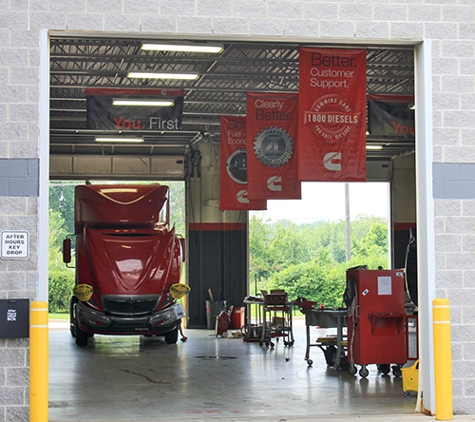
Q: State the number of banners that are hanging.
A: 5